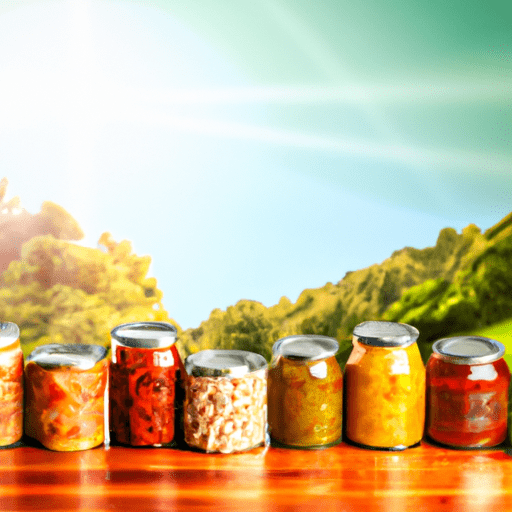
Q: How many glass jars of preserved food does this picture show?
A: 7